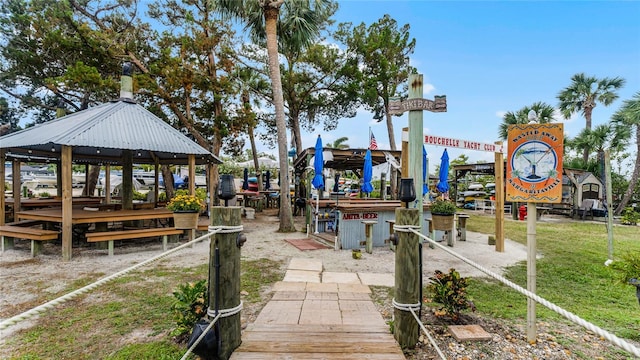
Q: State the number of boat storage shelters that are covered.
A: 1